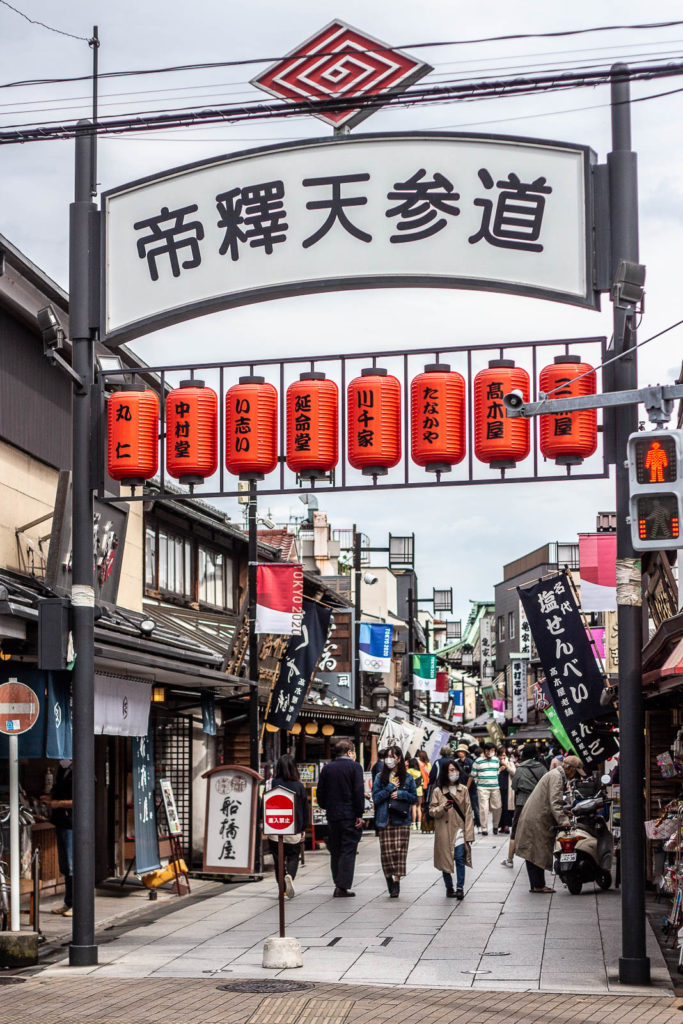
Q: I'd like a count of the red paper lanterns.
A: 8